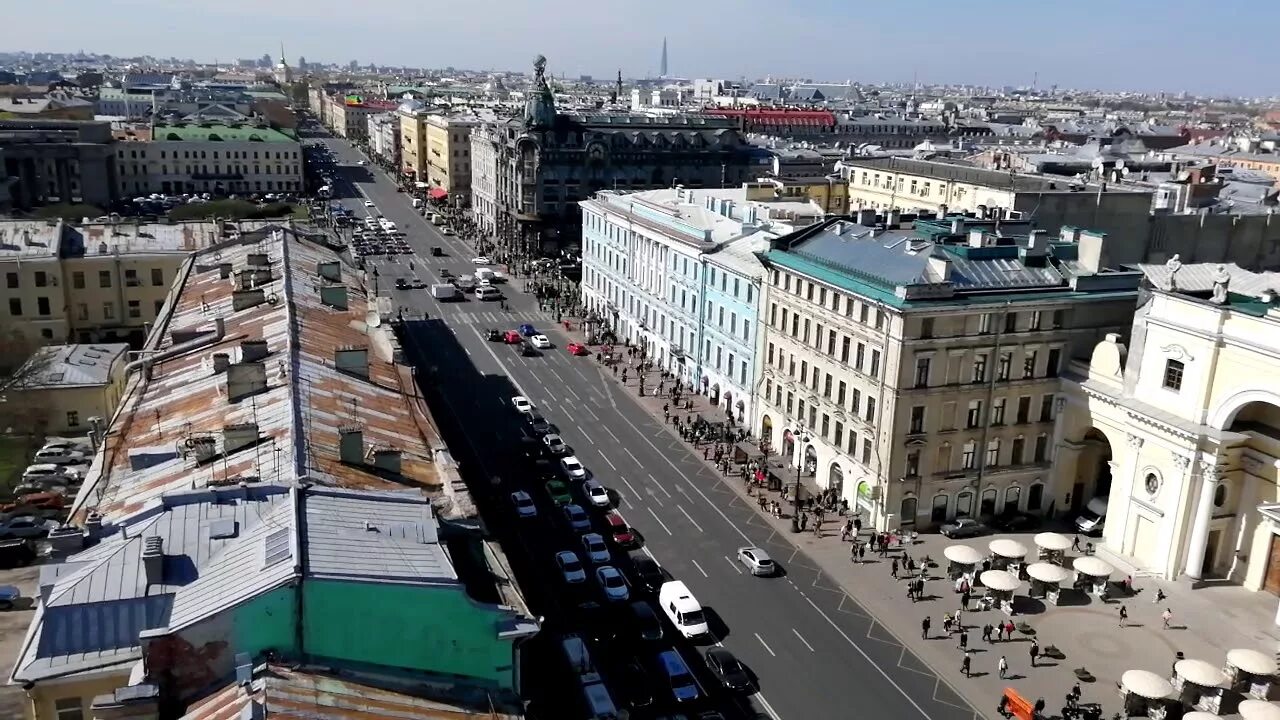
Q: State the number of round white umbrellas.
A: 11